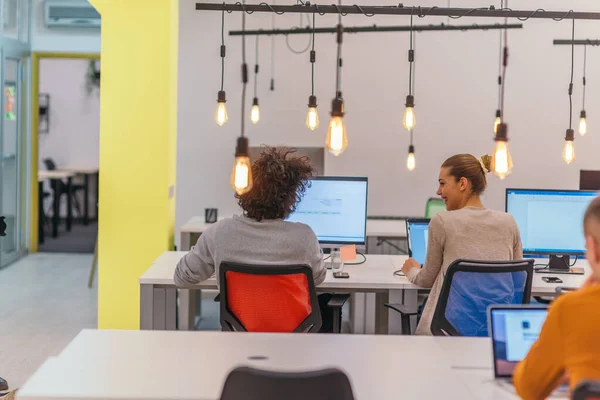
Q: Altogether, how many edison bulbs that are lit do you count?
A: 11